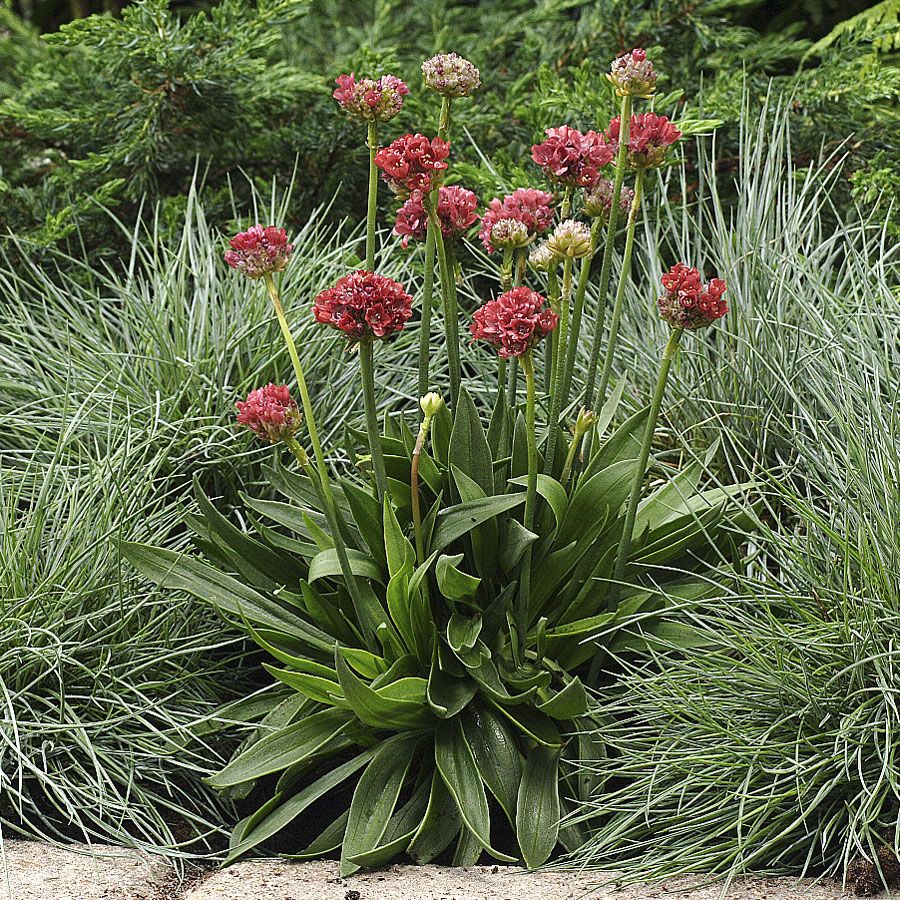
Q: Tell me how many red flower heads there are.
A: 11